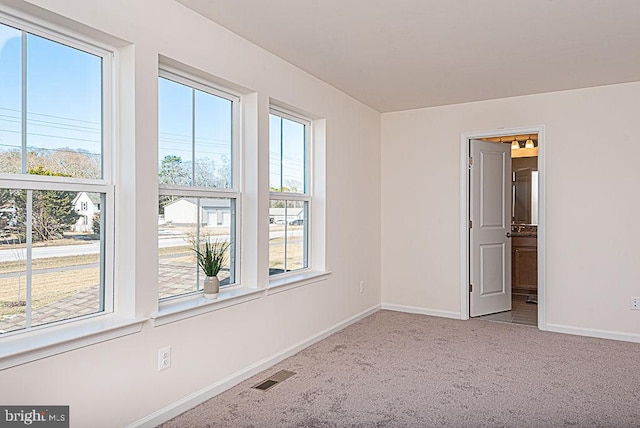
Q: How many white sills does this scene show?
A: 3